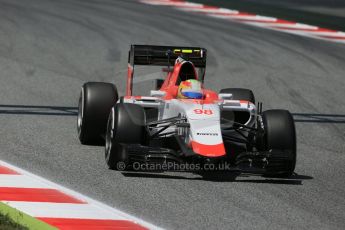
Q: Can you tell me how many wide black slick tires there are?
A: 4